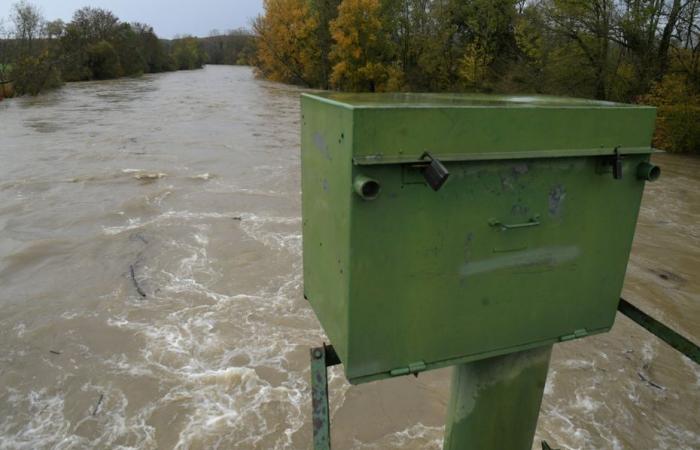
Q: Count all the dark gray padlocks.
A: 2